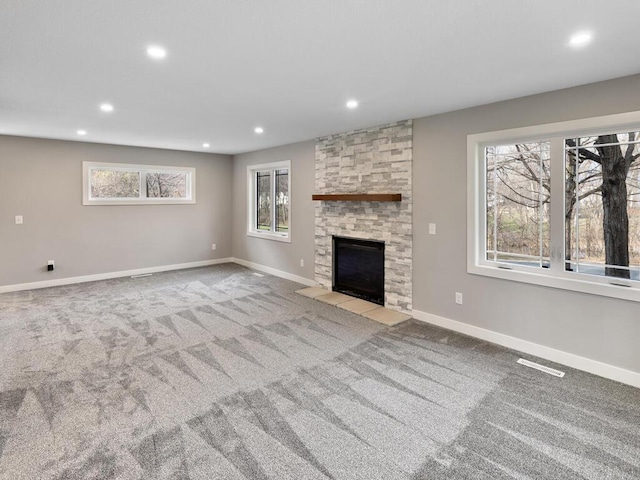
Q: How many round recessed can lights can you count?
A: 7